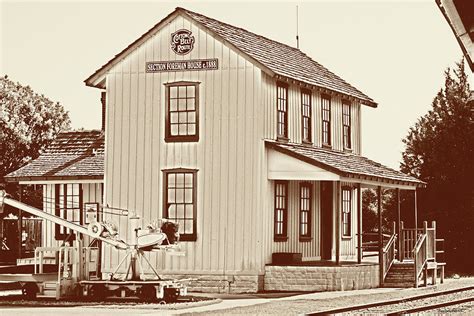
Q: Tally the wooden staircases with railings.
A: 1